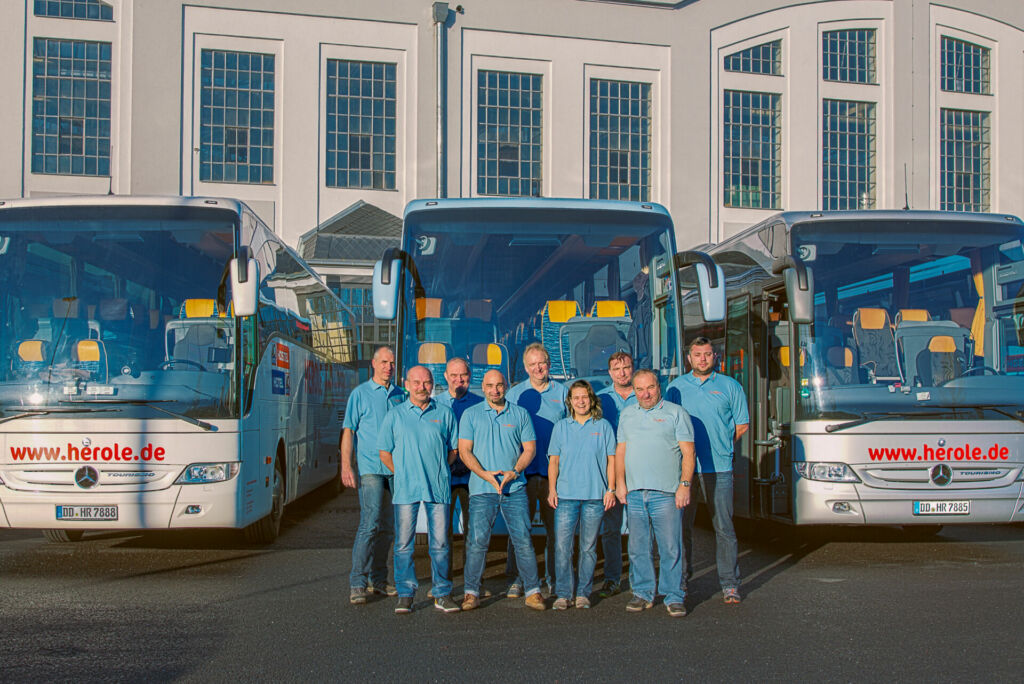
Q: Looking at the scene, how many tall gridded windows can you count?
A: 8